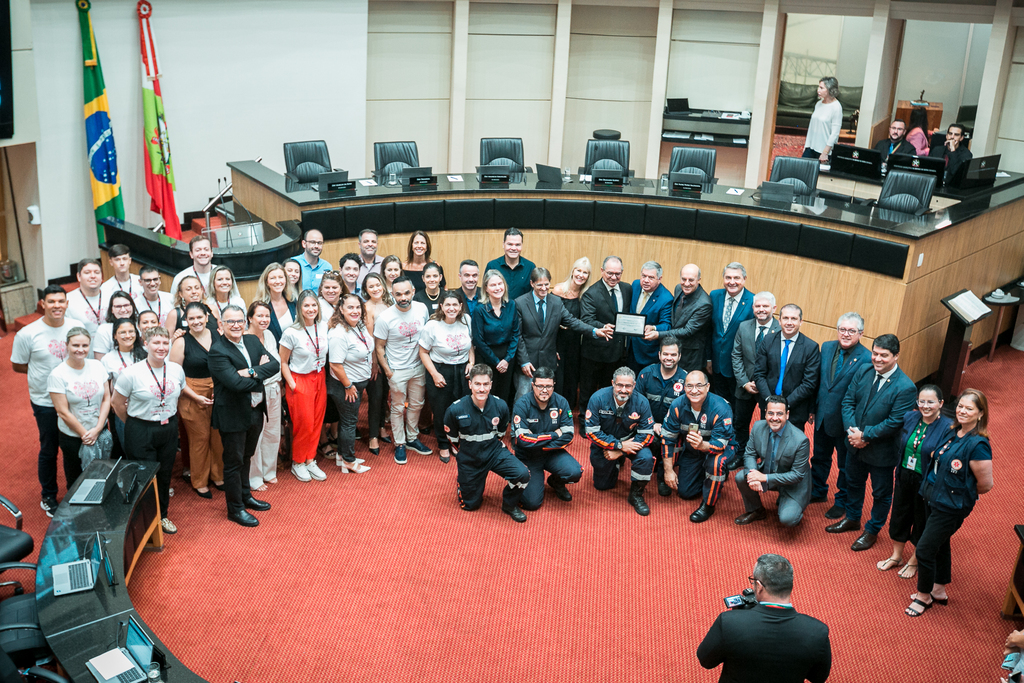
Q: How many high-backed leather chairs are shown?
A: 7